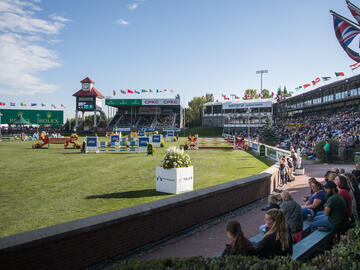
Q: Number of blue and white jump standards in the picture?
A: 6